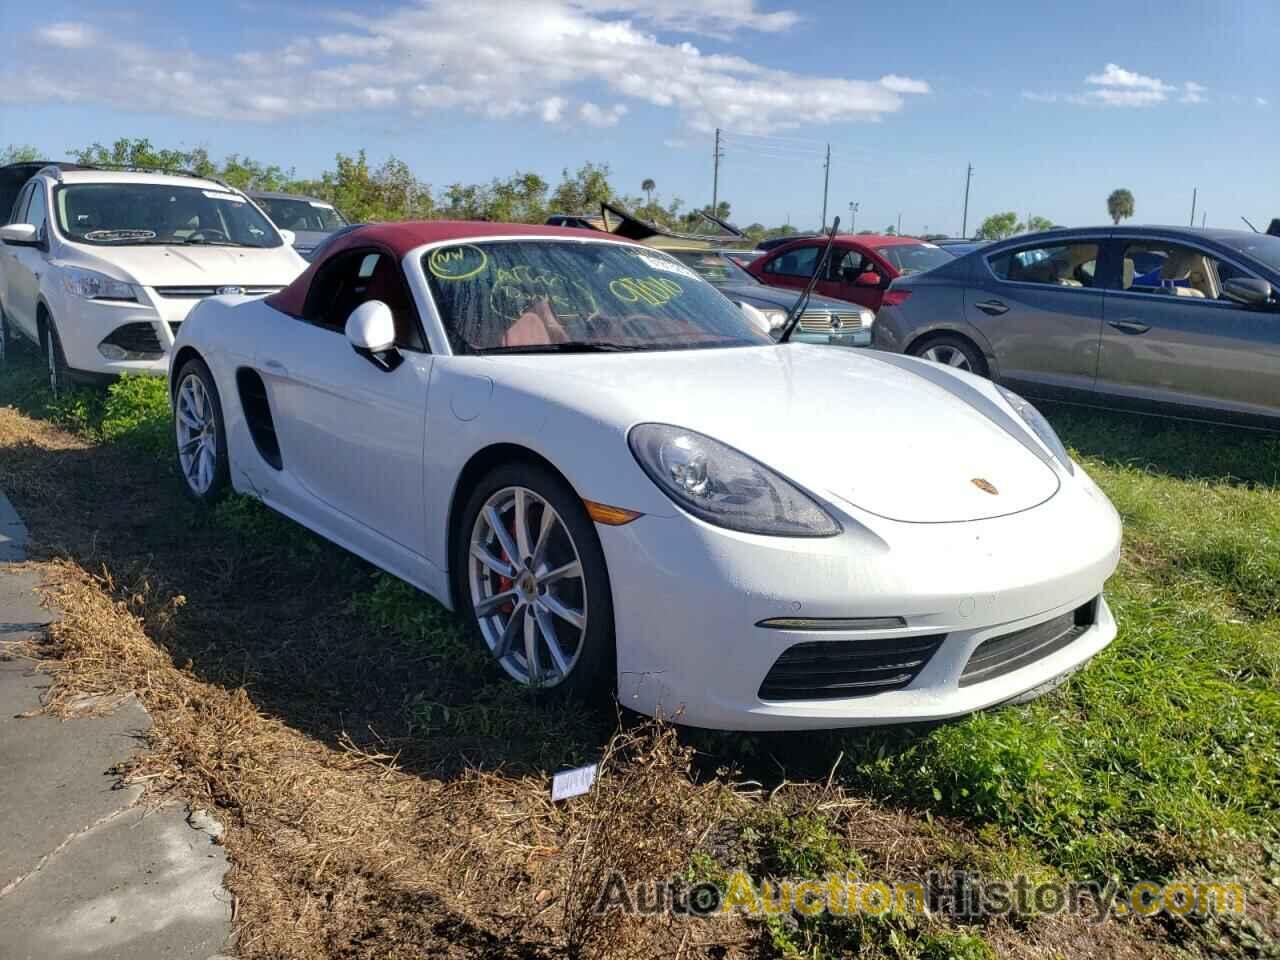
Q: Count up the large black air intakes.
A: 3